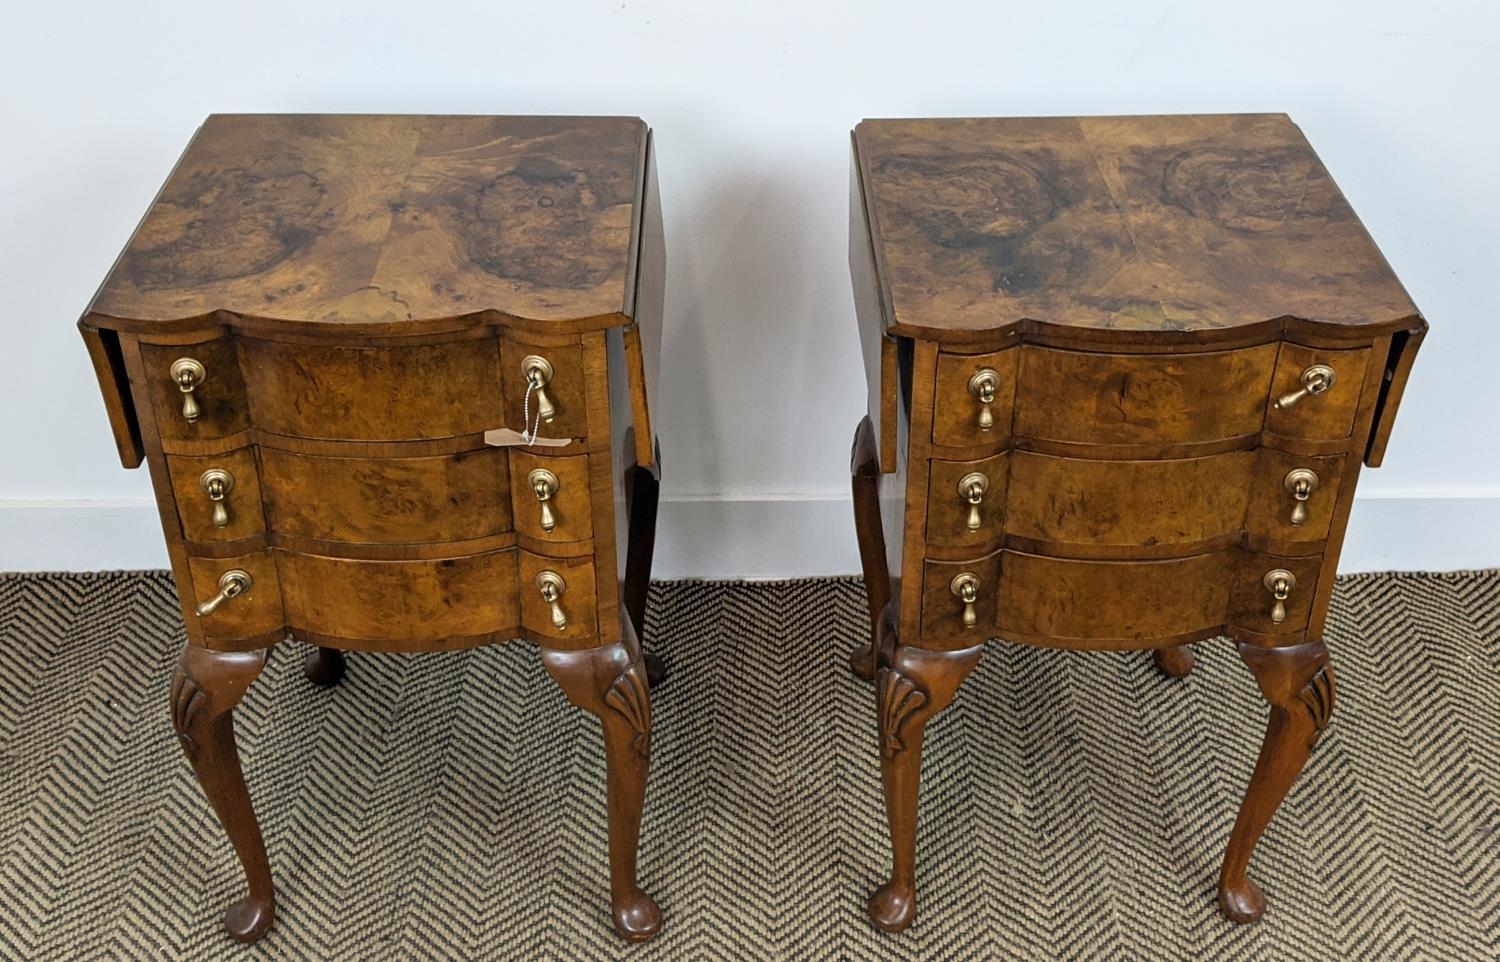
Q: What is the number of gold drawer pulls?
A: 12